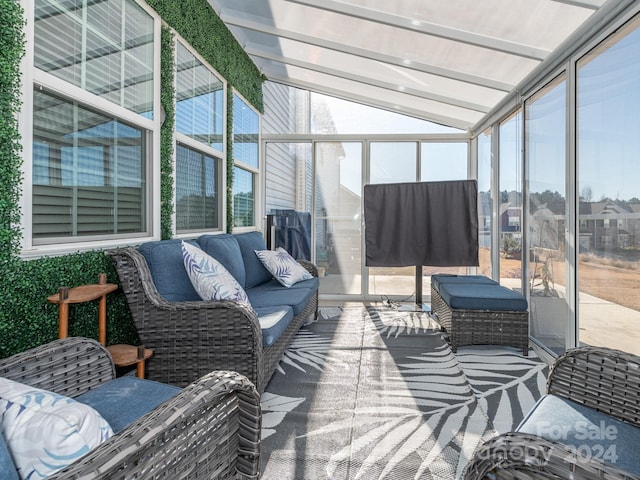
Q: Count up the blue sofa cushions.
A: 6